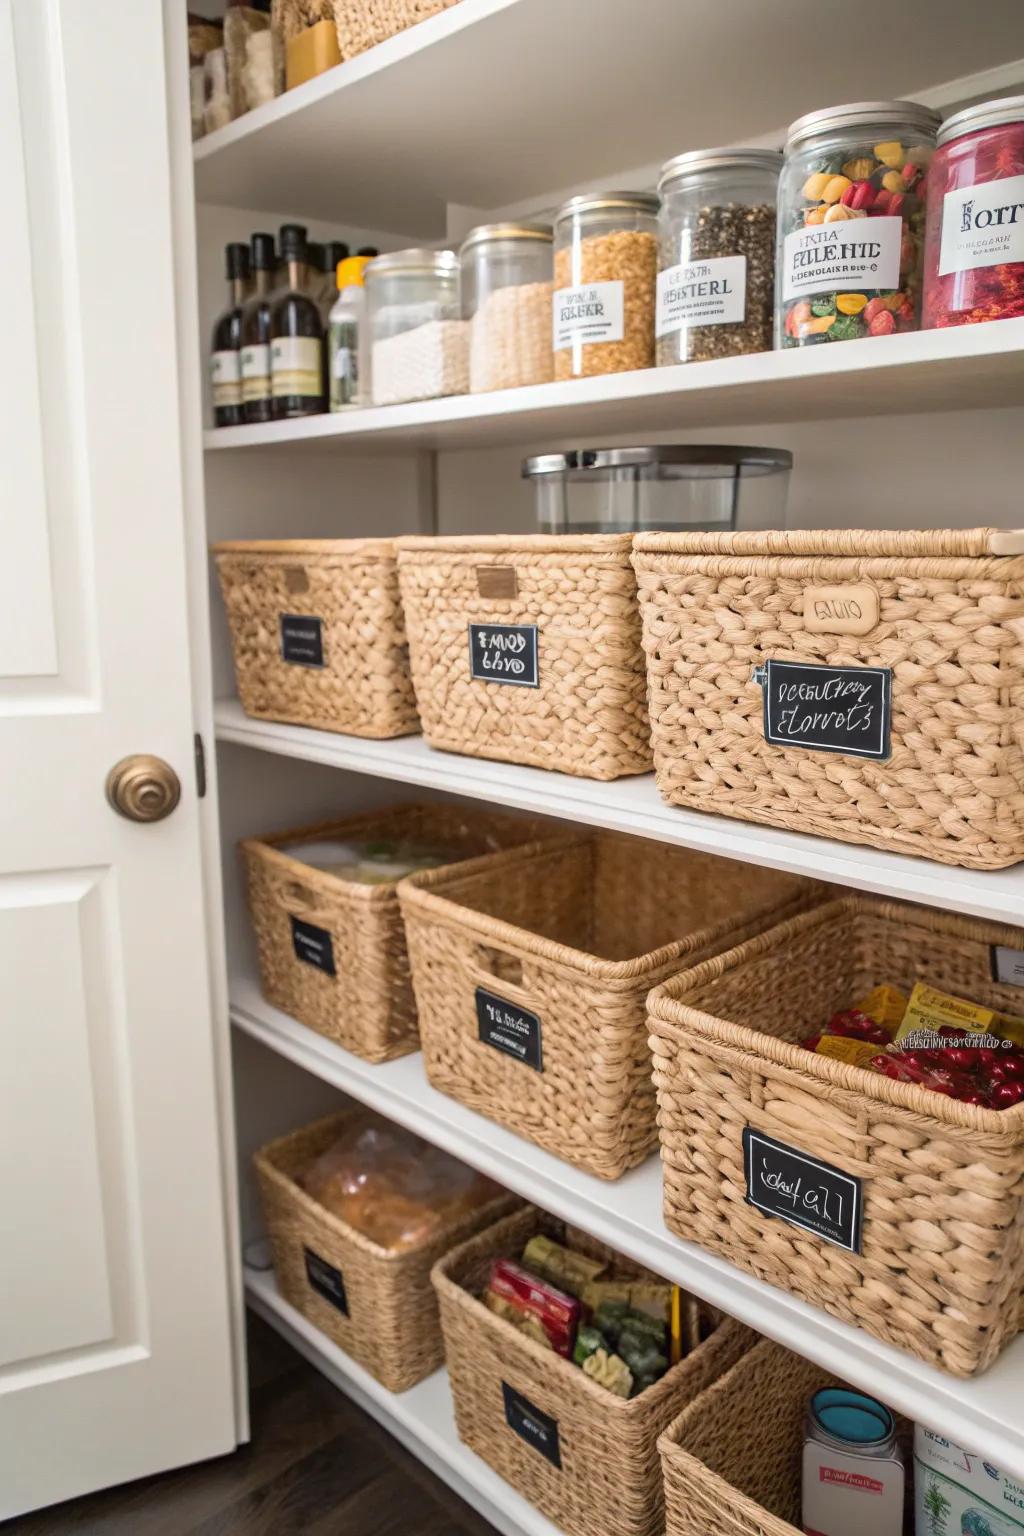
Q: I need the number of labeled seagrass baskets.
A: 8